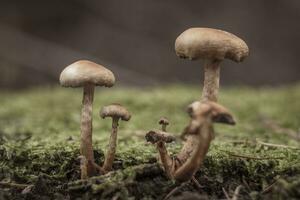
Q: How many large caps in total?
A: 2